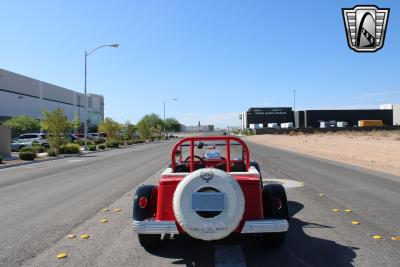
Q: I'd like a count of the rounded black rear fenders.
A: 2